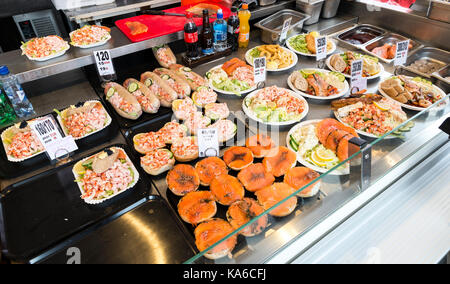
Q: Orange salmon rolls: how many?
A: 12